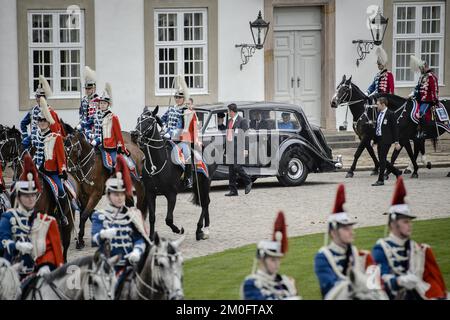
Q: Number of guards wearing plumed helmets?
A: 12